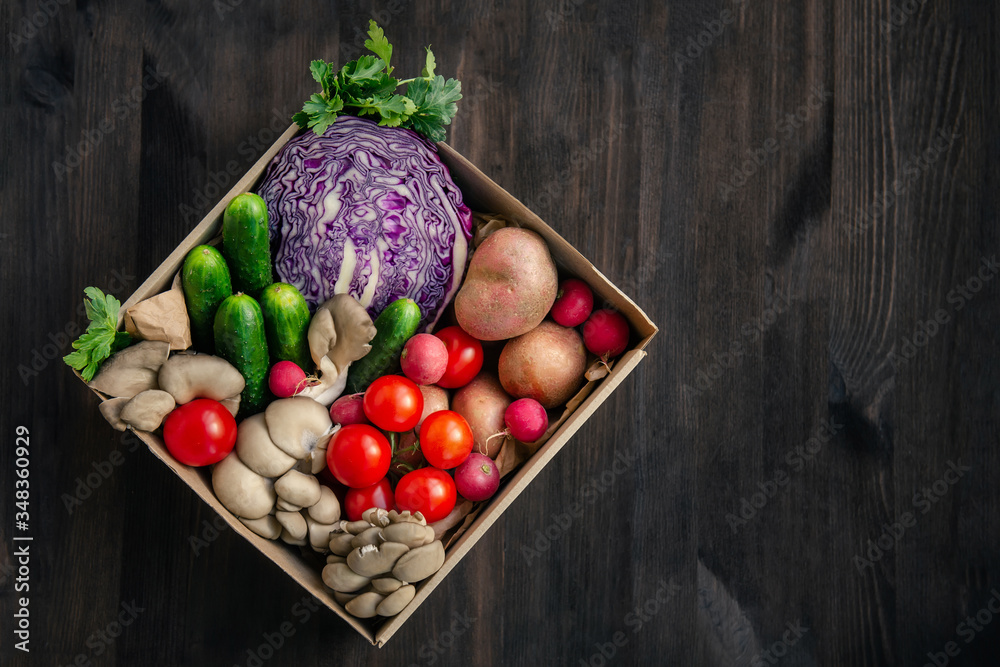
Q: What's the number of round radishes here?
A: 7